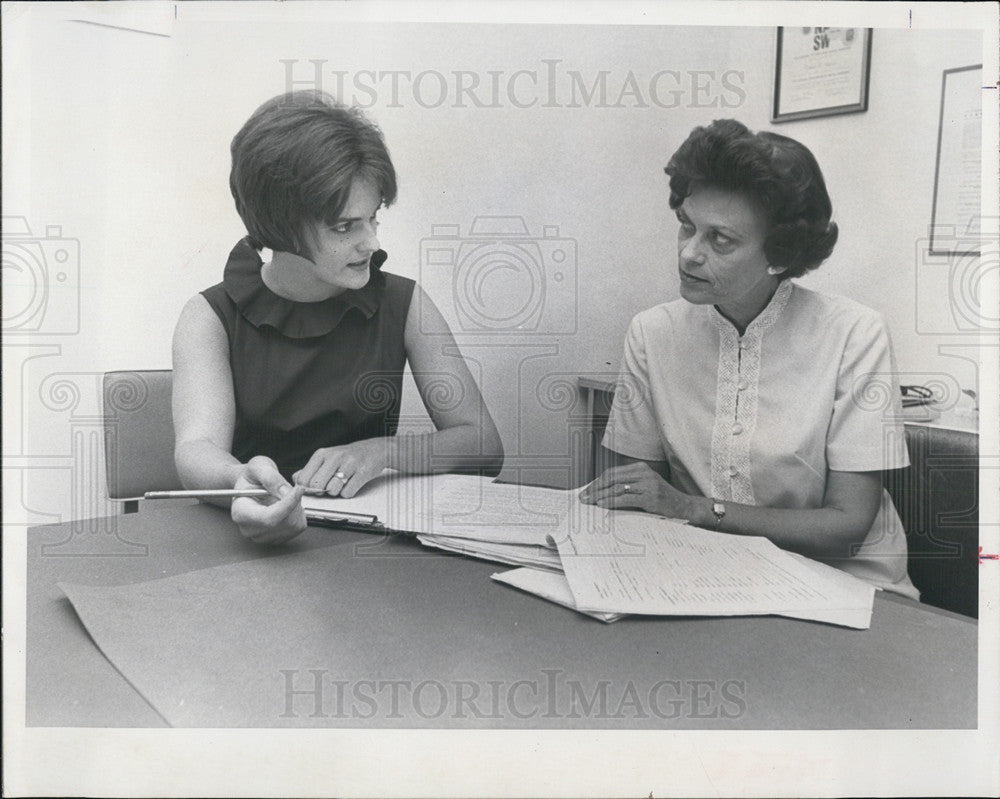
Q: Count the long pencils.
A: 1